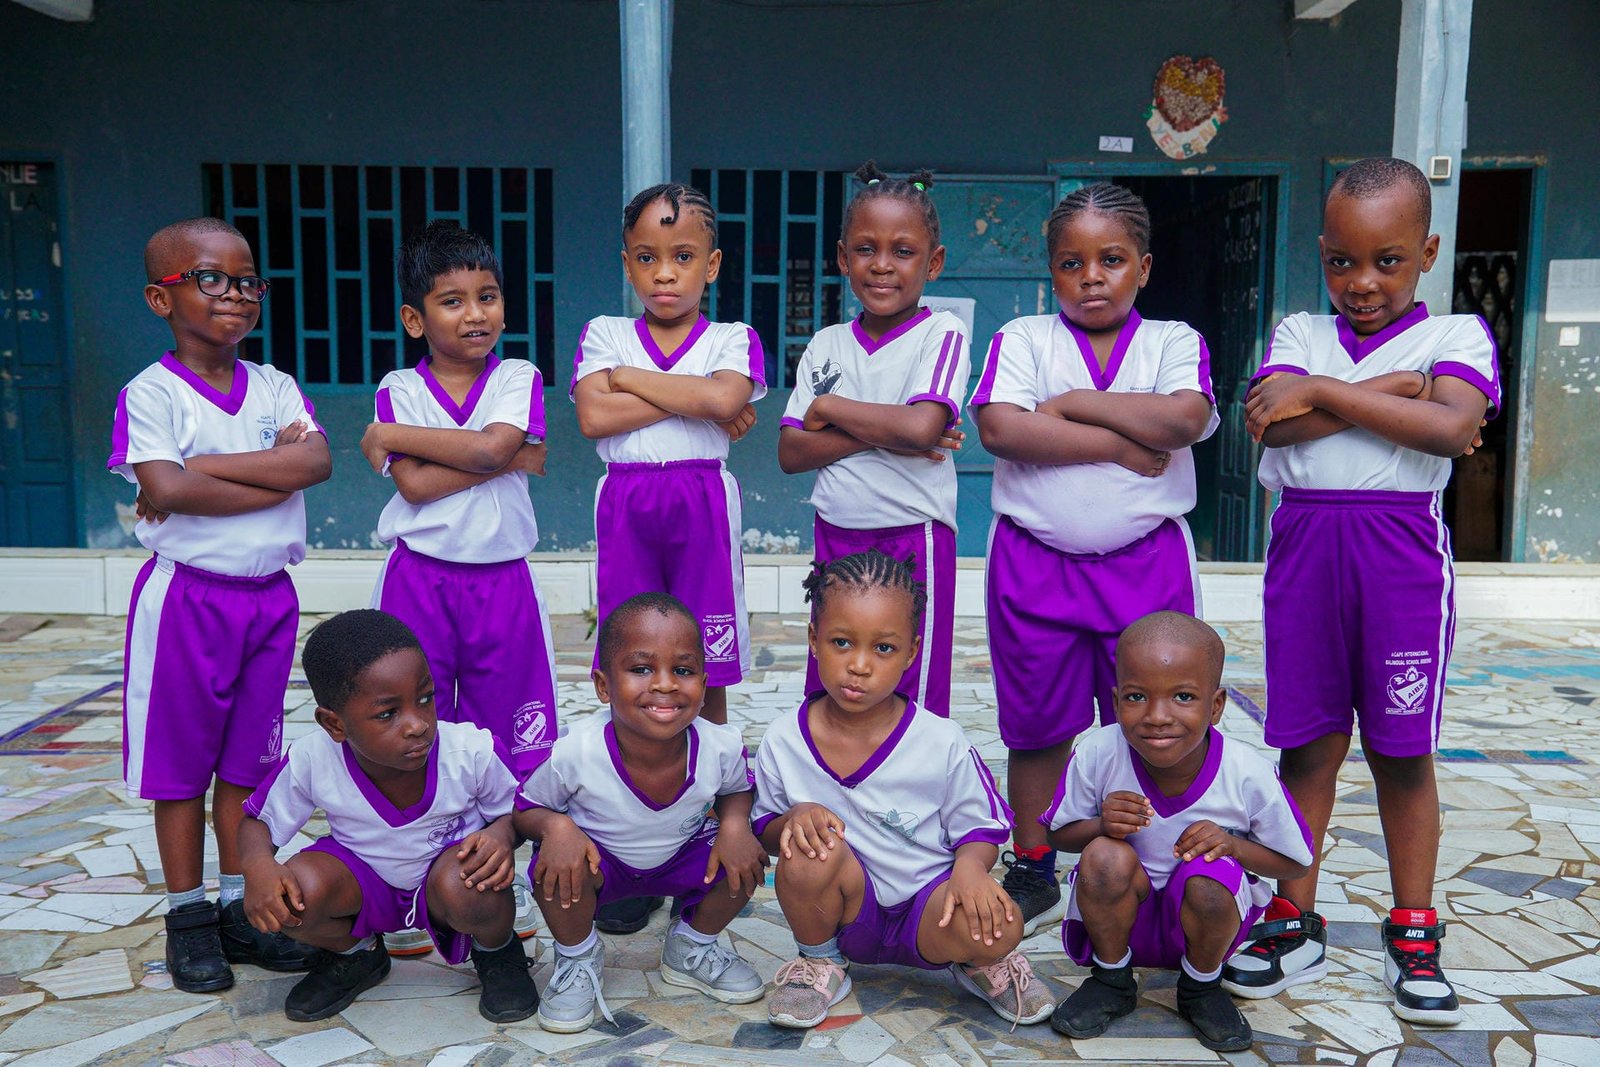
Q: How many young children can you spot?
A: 10